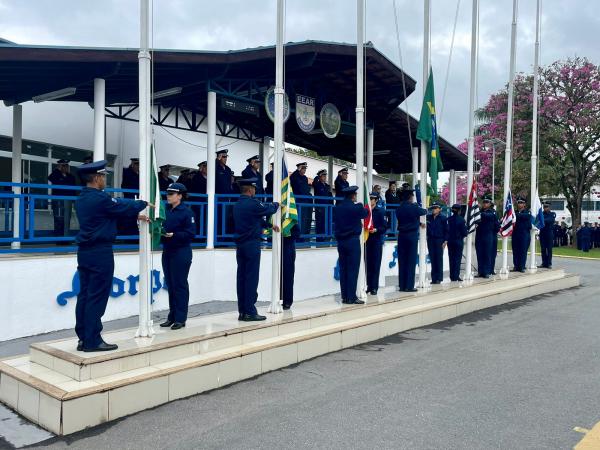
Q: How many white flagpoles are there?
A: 7